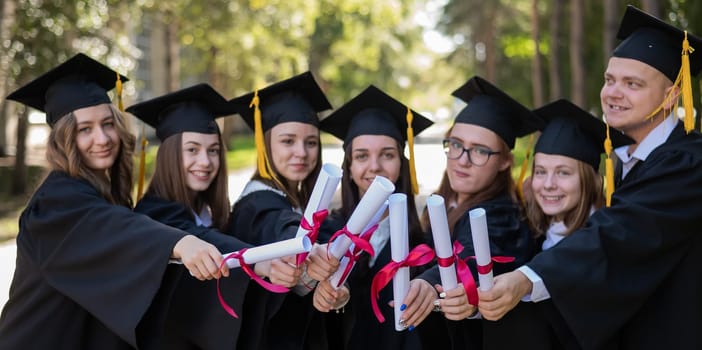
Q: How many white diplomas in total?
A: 7